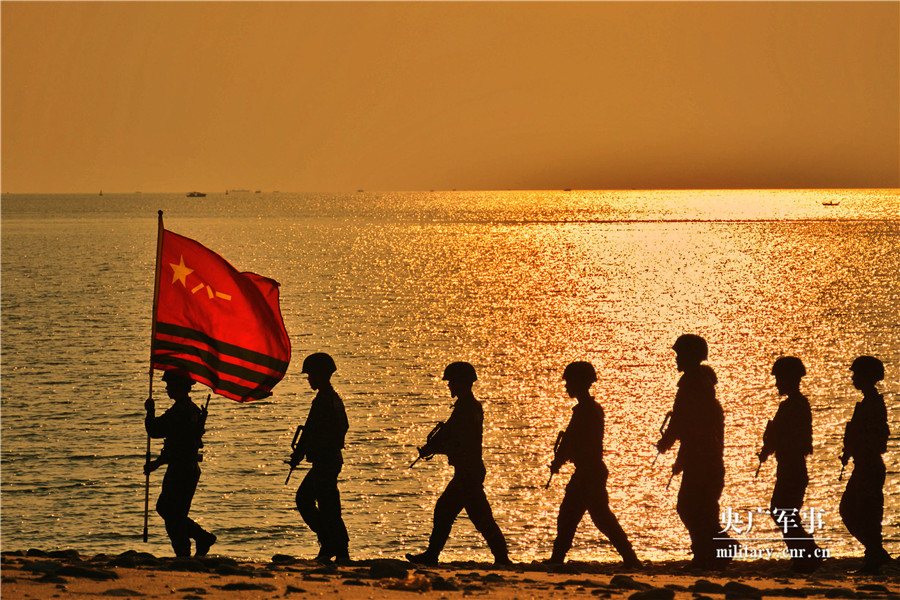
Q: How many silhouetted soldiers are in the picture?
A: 7